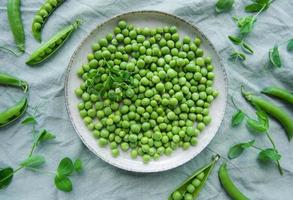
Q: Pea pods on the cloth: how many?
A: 9